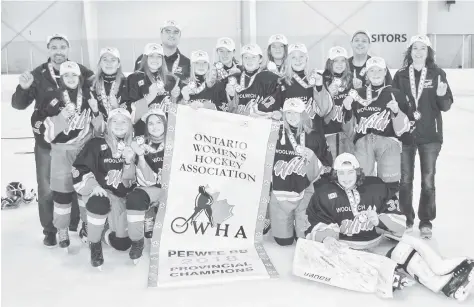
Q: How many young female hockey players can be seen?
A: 14